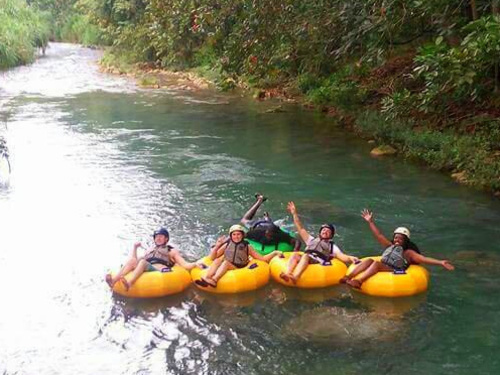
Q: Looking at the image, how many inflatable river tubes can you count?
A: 5